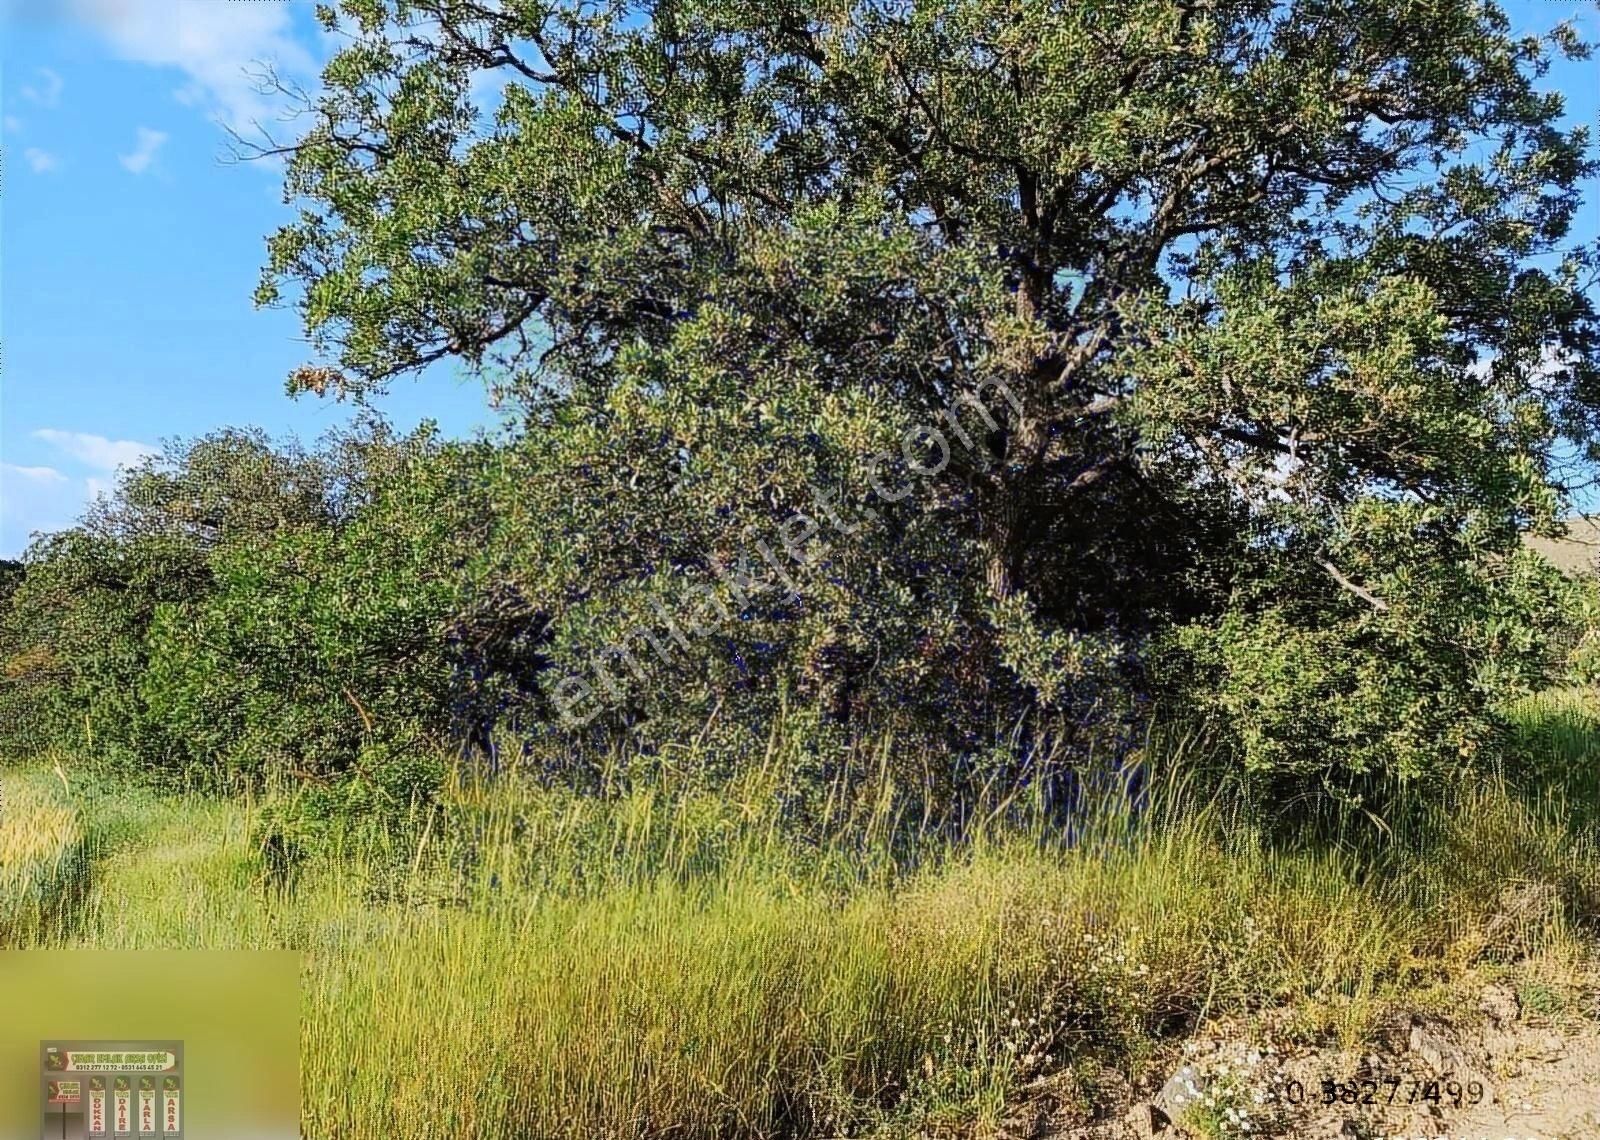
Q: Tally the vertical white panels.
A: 4